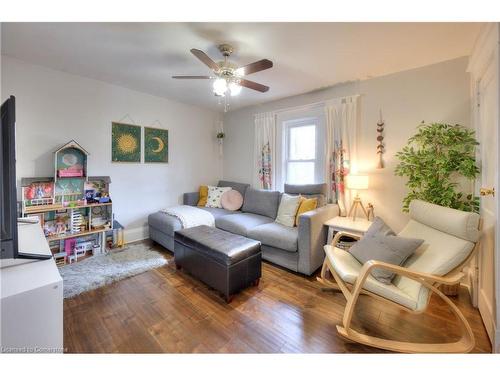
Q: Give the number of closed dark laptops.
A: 0